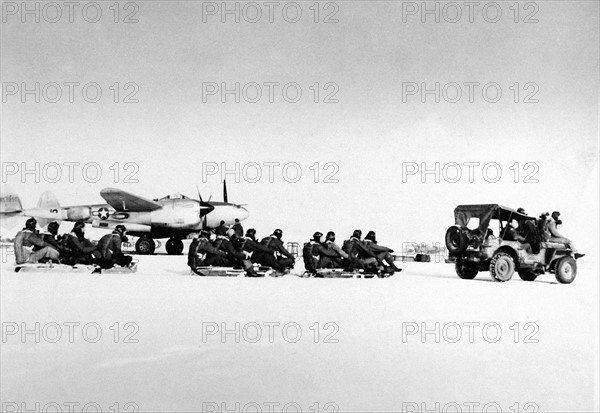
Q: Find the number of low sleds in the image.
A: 3